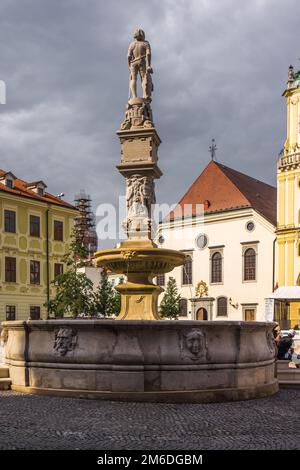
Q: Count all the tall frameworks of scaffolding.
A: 1